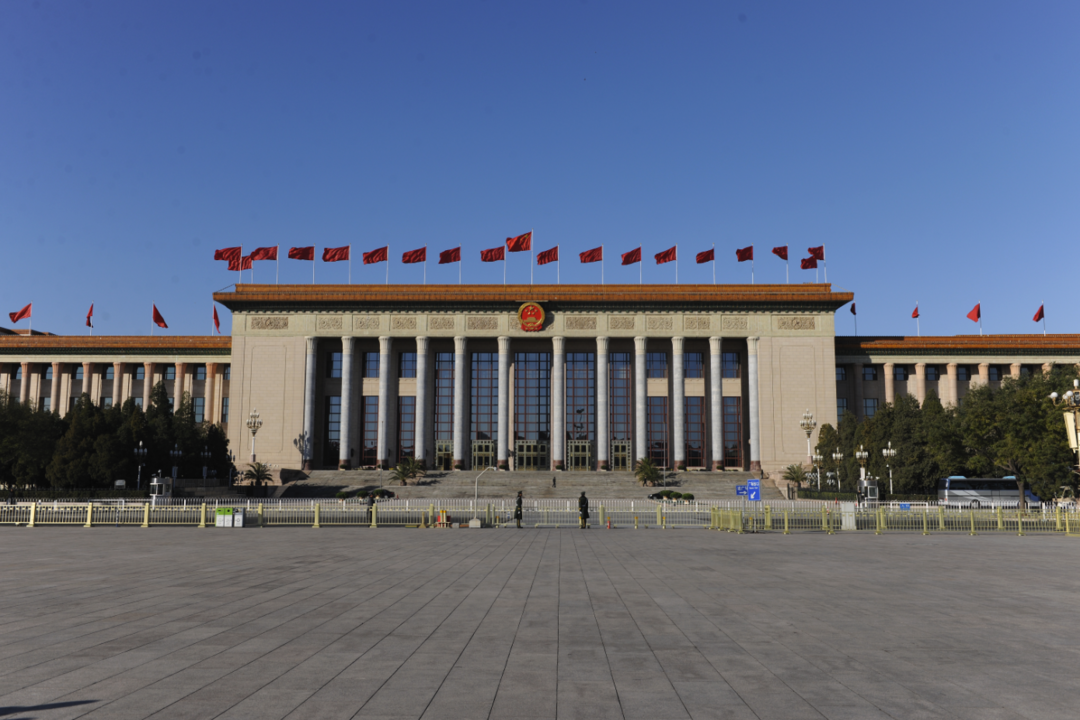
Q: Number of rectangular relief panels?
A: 12